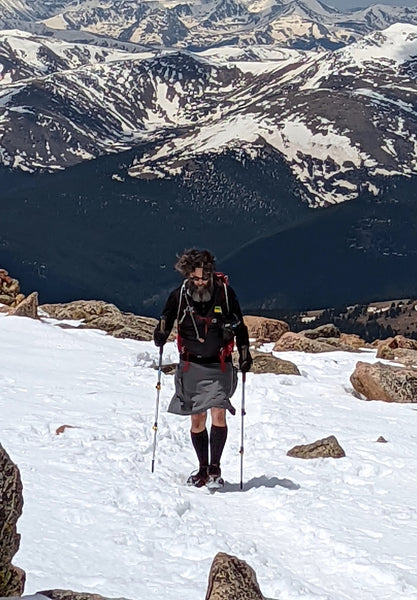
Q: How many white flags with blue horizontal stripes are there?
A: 0